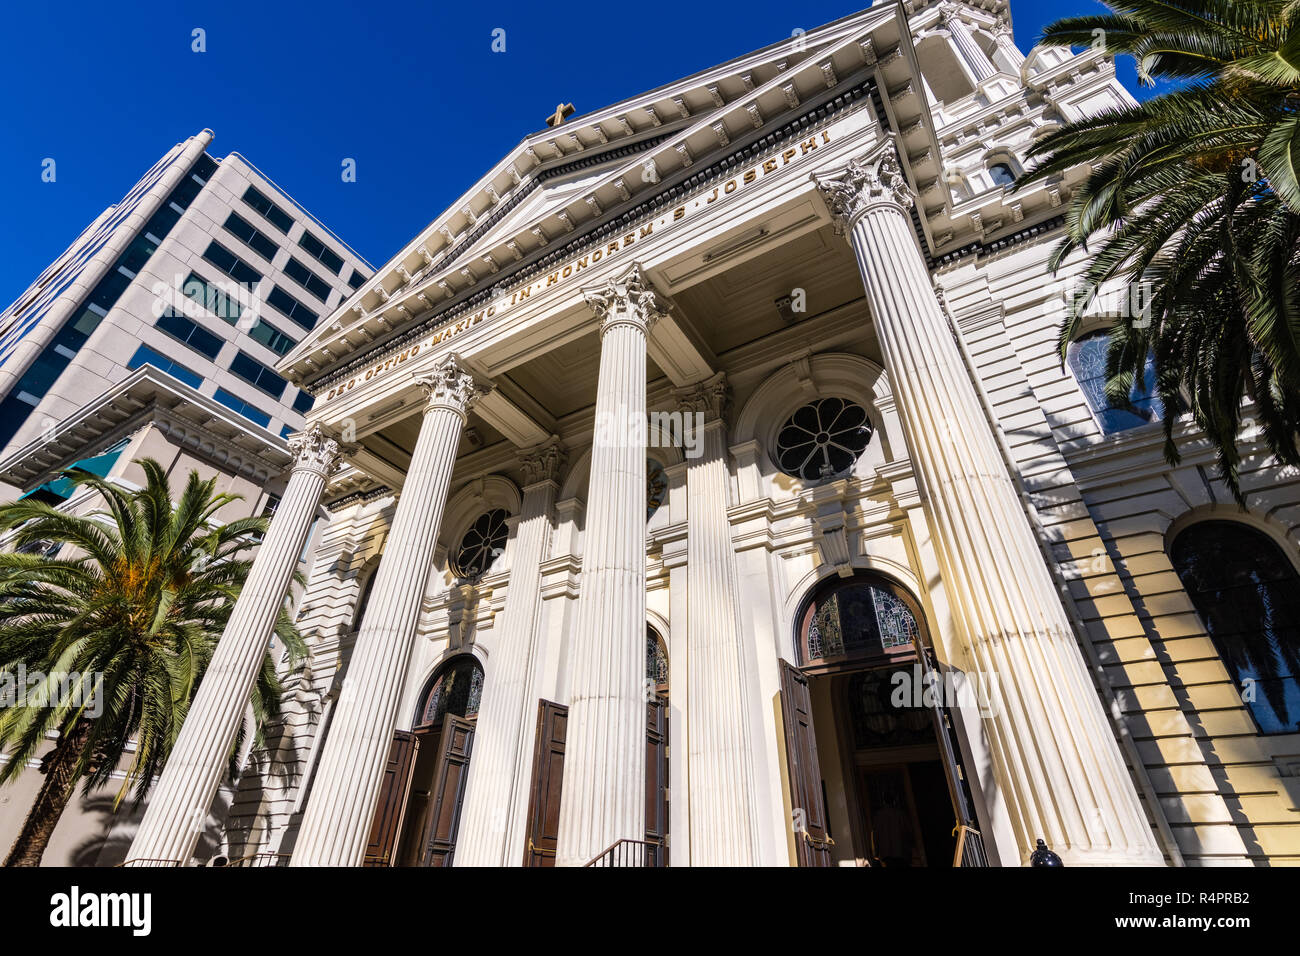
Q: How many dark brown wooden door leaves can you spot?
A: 6